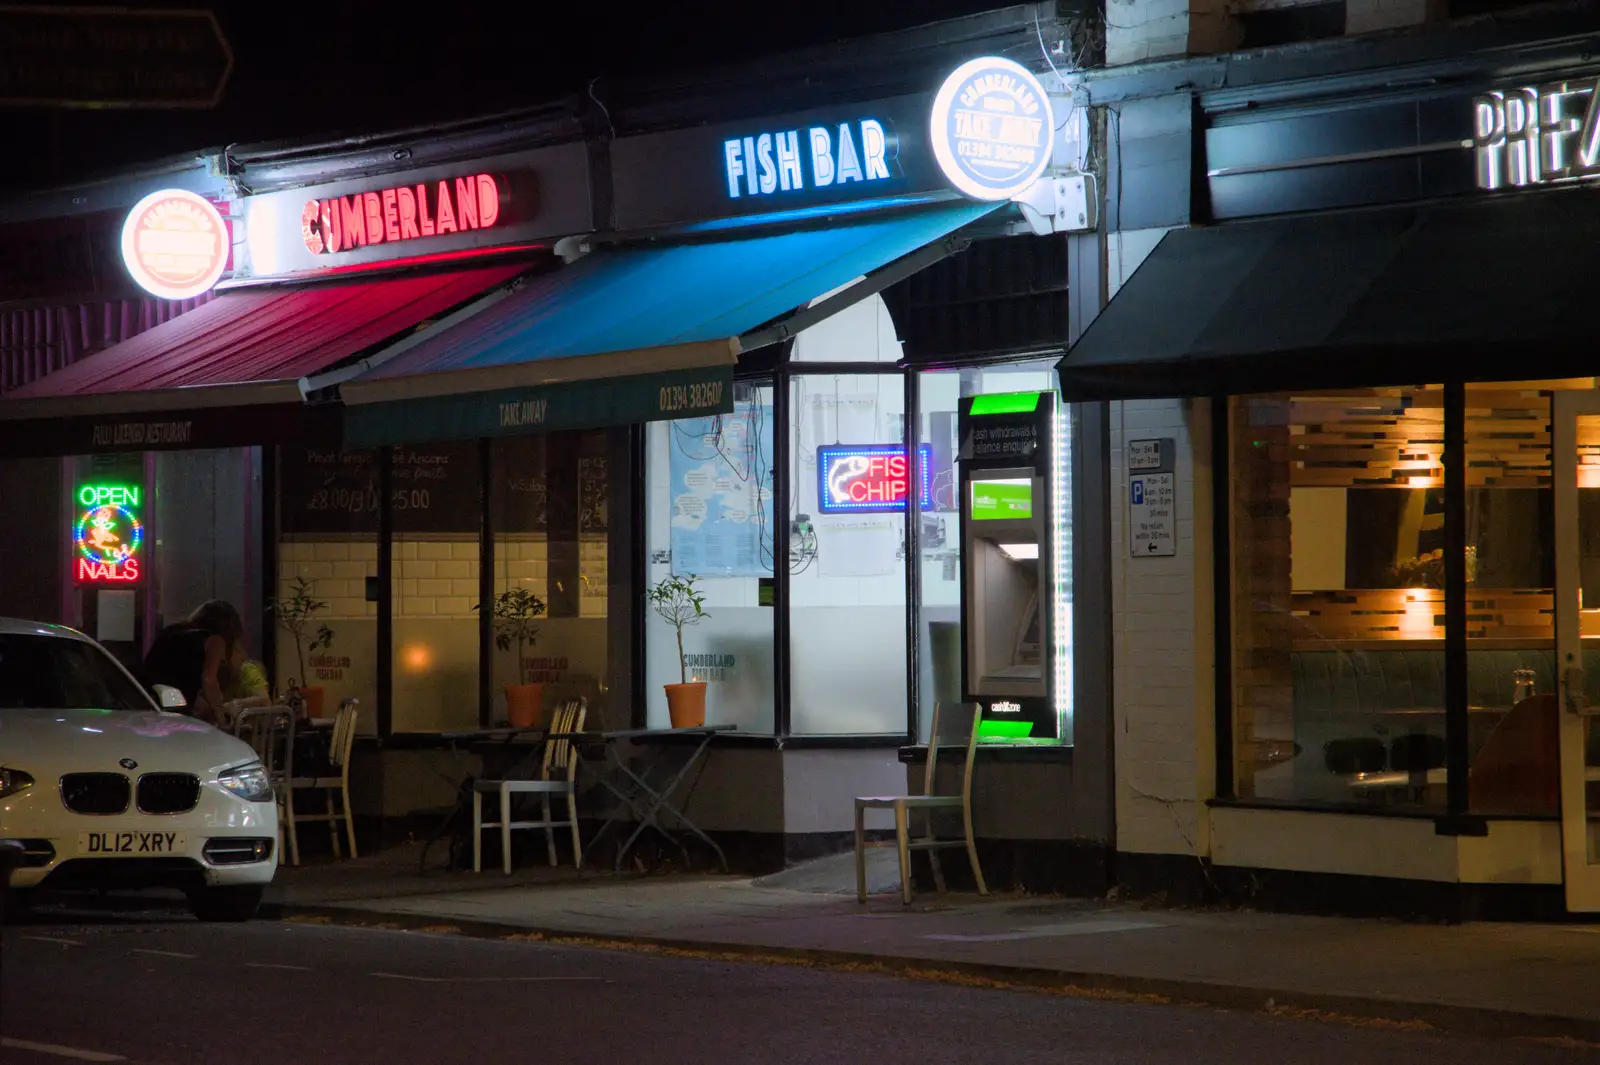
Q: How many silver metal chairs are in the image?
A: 4